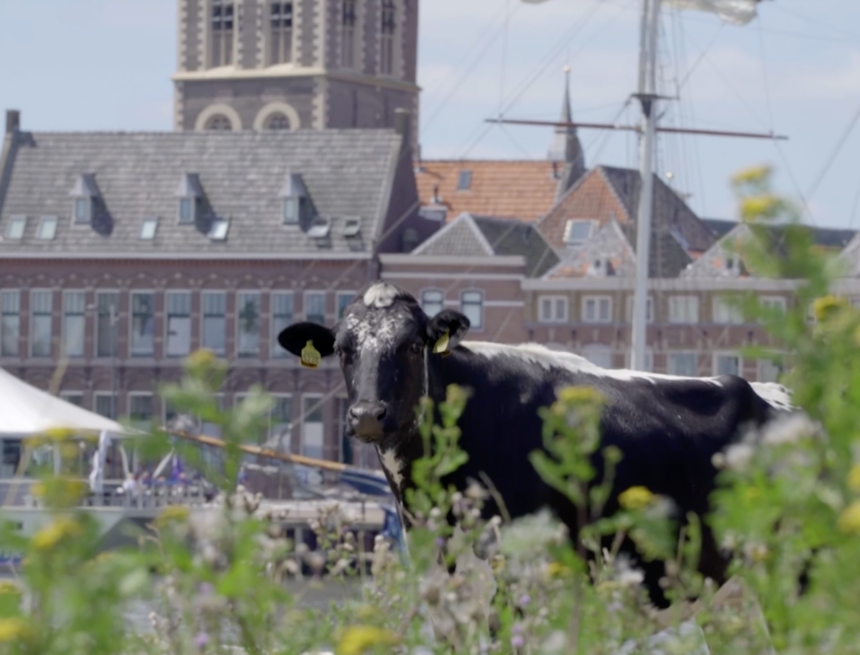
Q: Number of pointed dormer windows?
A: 3